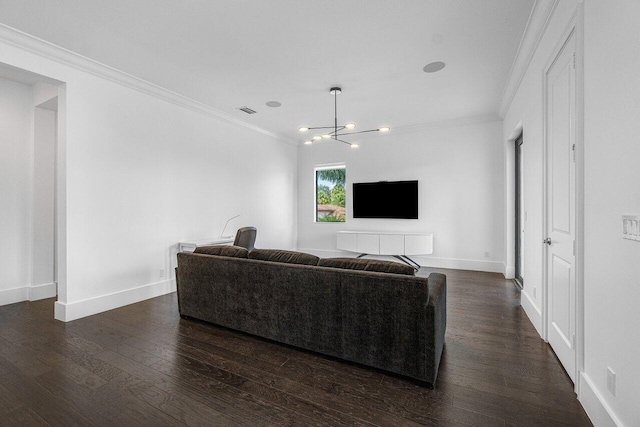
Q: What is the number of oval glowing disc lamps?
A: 7